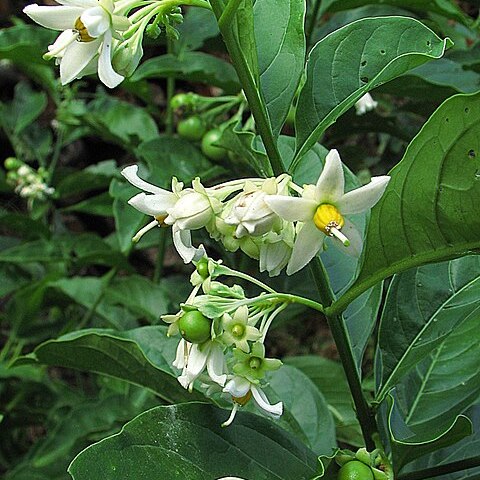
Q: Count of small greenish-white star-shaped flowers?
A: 2